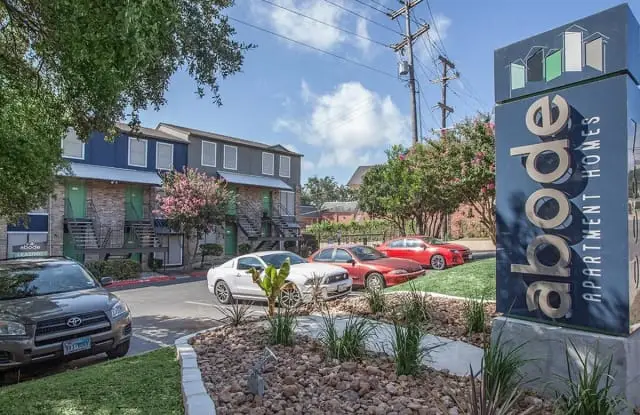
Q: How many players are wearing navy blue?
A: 0